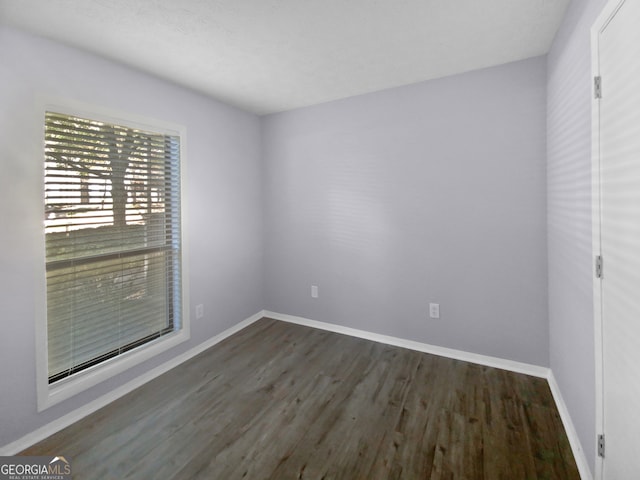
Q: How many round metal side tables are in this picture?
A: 0